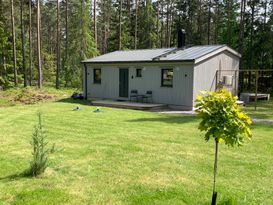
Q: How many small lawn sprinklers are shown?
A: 2